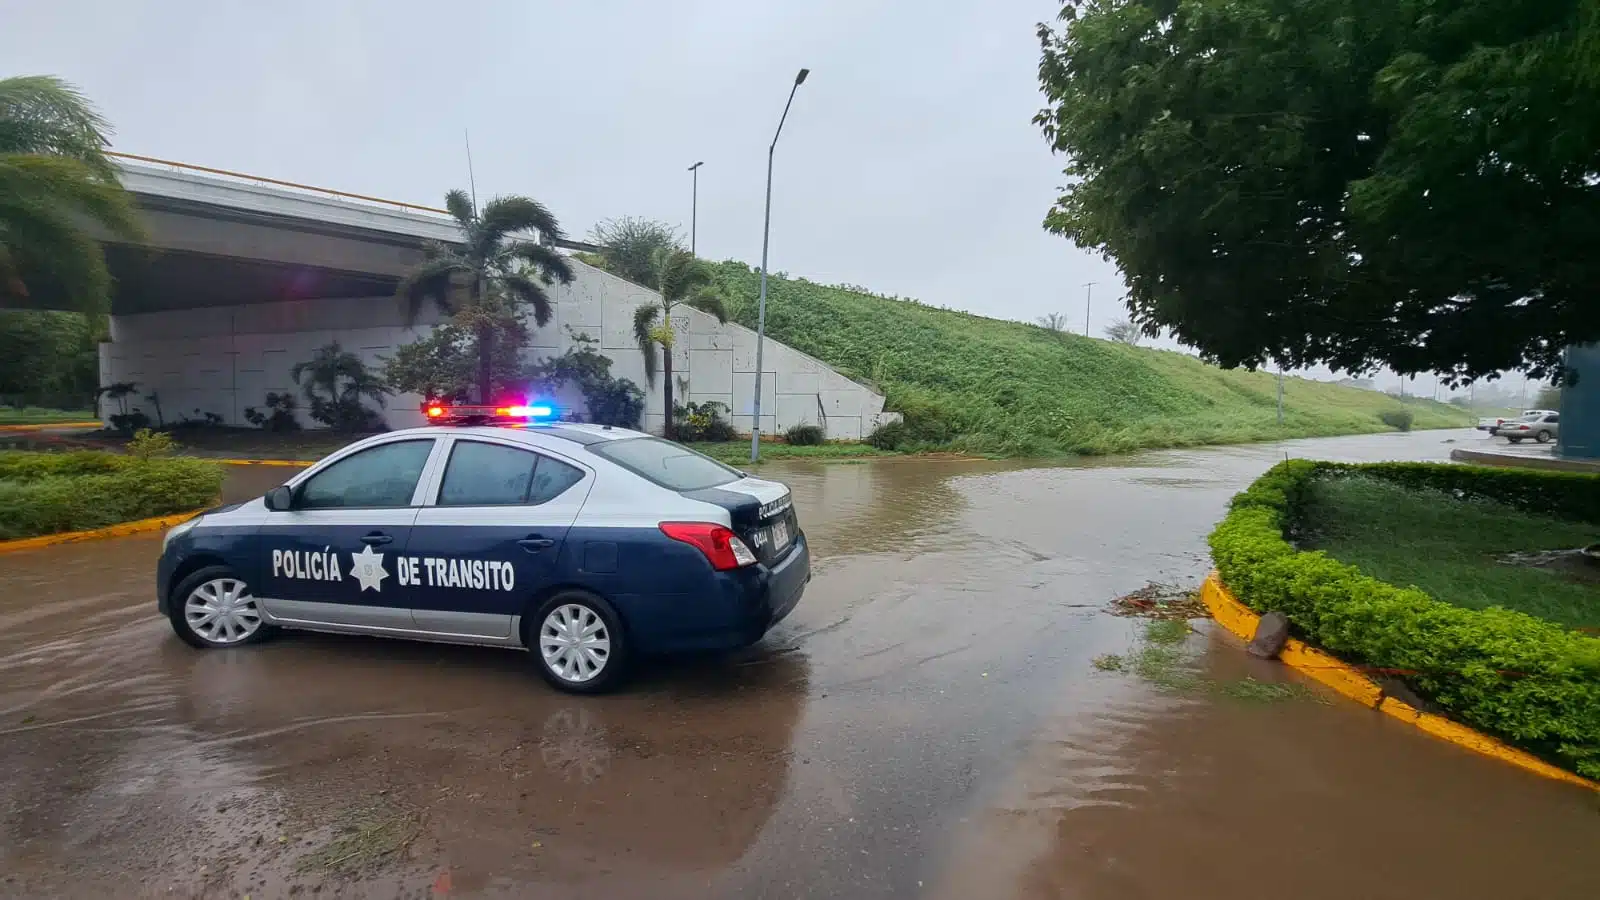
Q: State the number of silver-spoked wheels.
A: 2